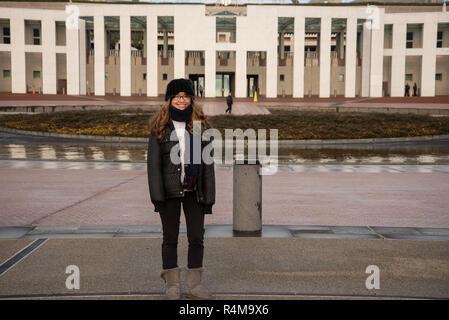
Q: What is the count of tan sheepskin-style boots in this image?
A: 2